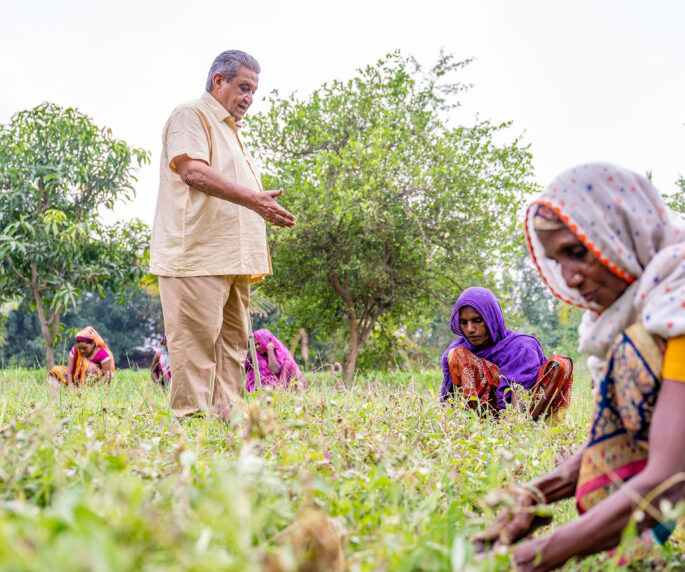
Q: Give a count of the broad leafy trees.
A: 2